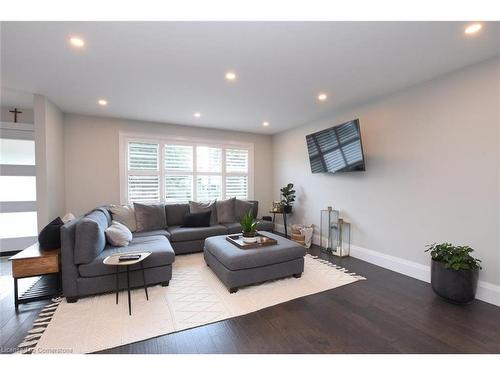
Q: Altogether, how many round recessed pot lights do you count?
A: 7